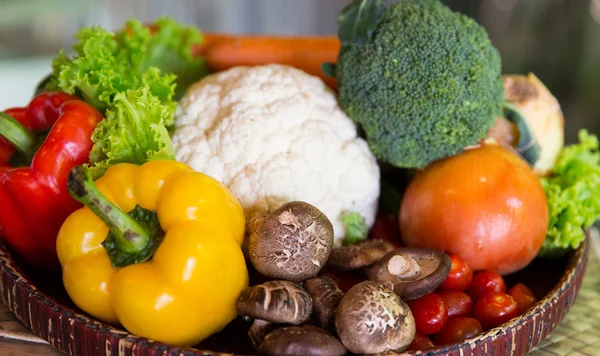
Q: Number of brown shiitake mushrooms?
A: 7